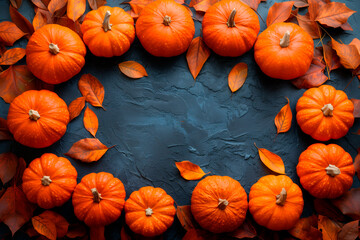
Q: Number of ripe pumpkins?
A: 13